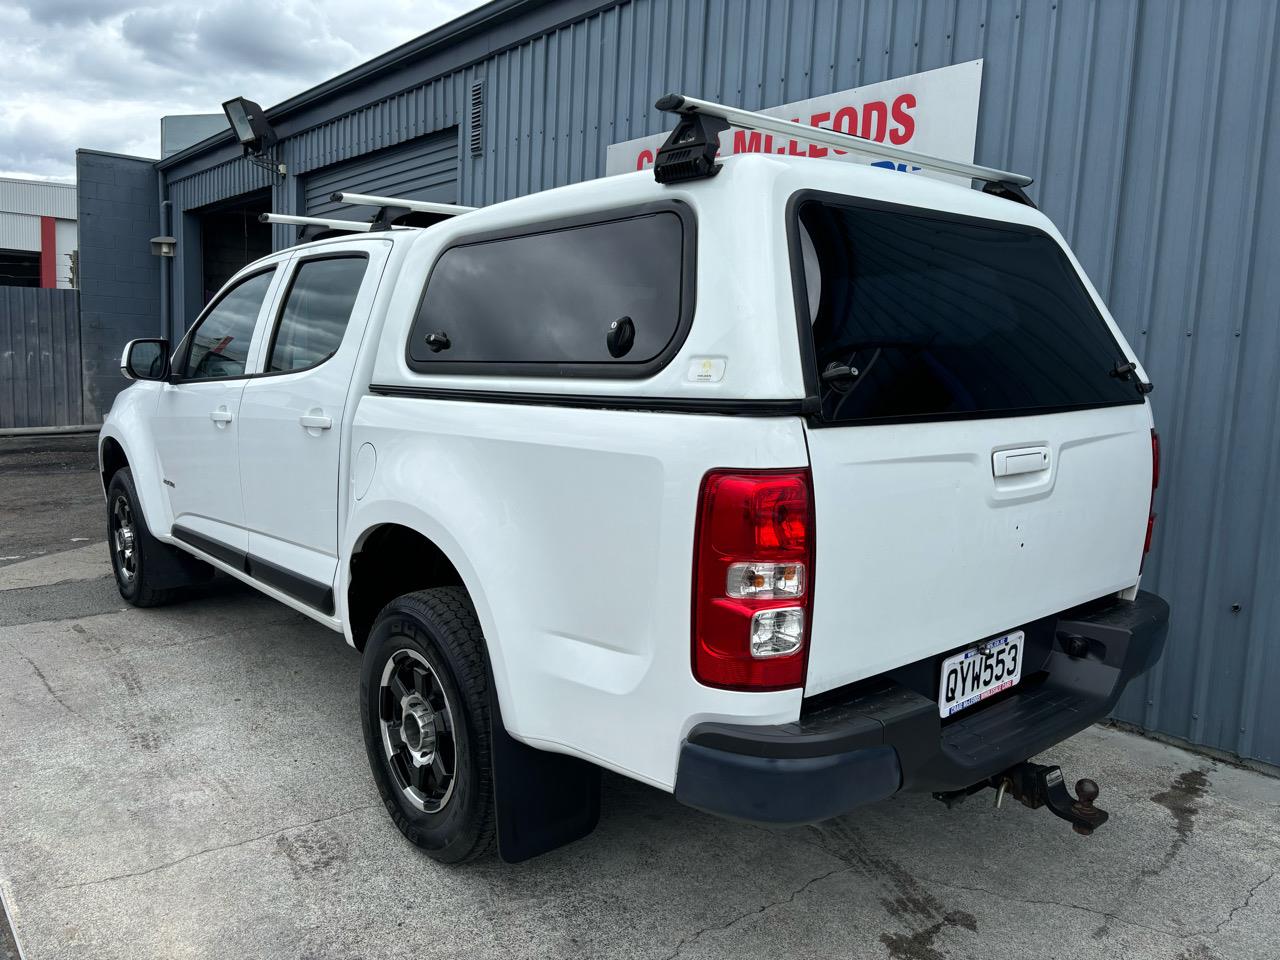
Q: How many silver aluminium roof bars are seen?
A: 3